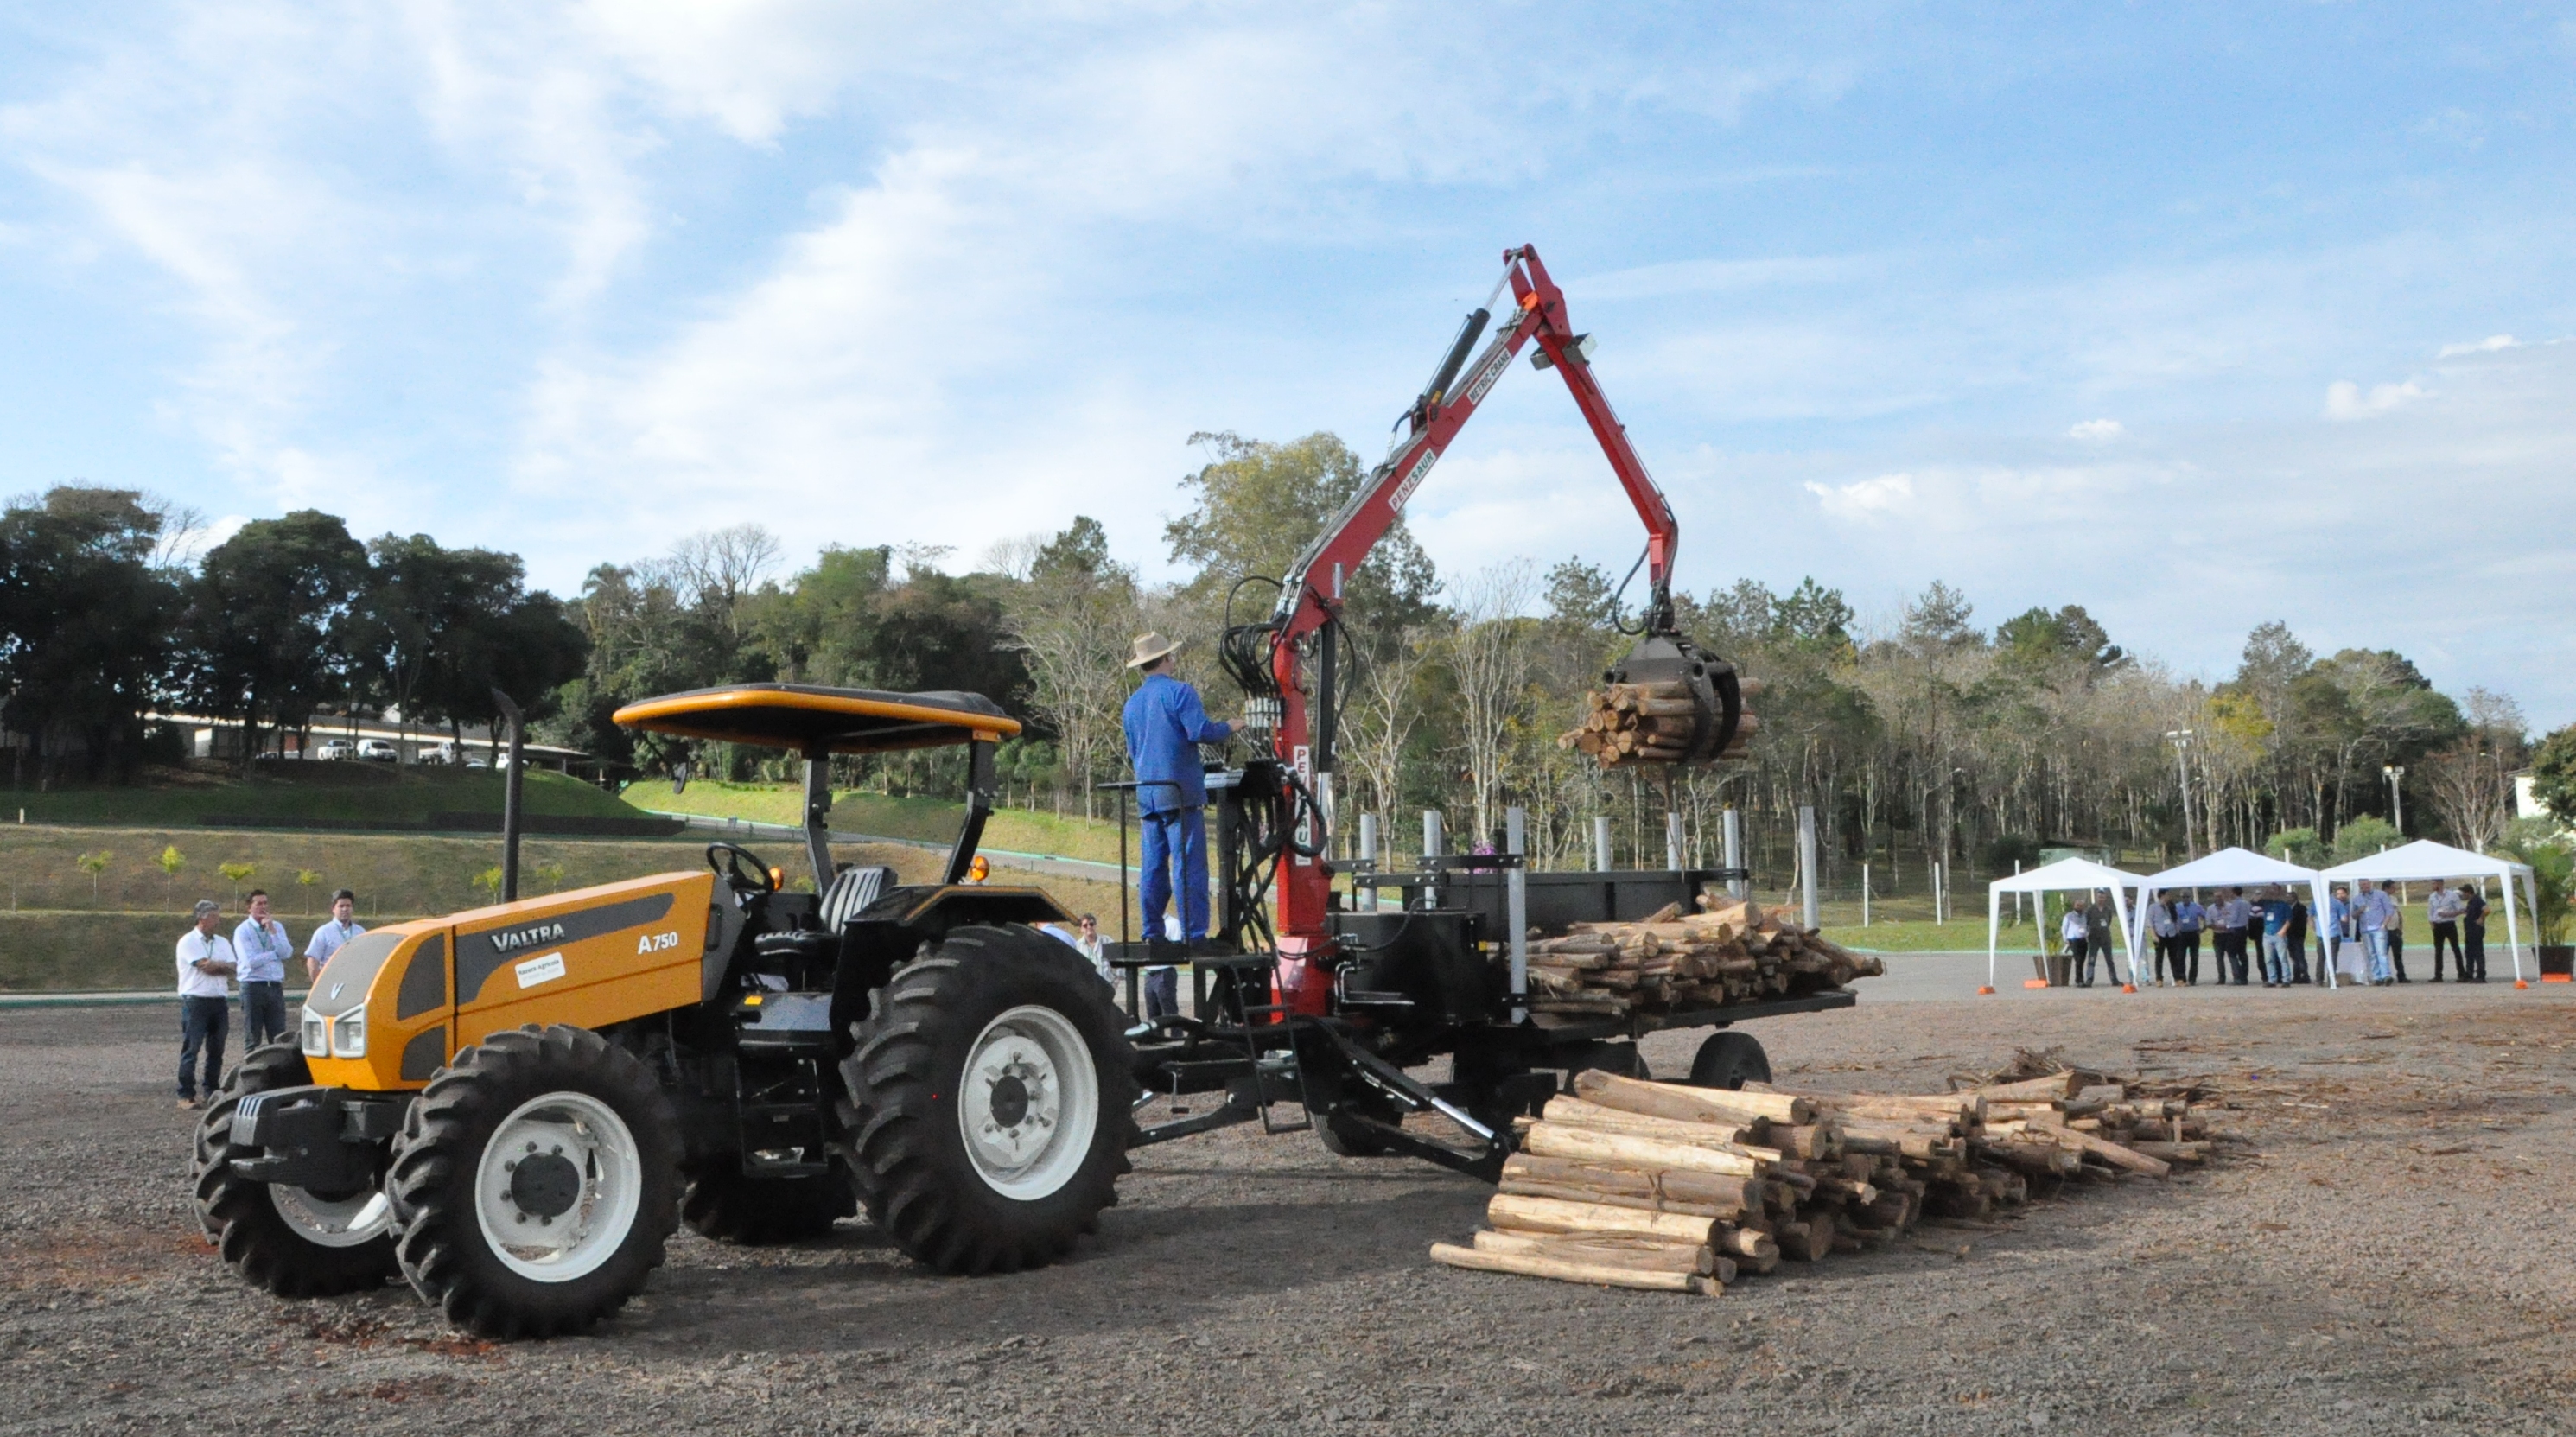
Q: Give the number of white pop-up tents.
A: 3